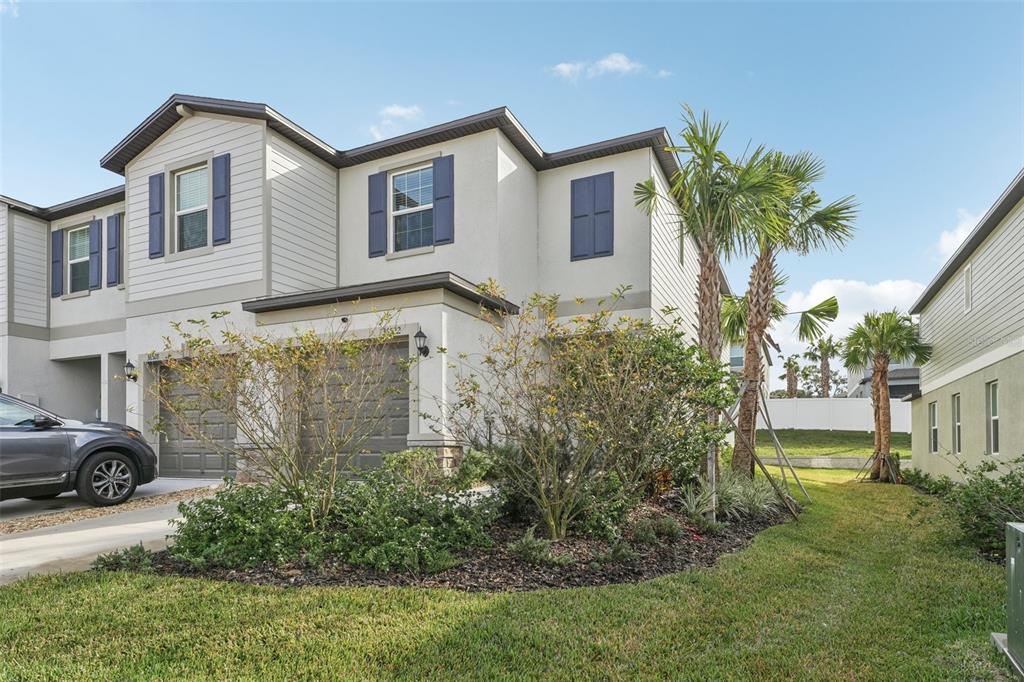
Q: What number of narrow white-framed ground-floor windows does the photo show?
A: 3